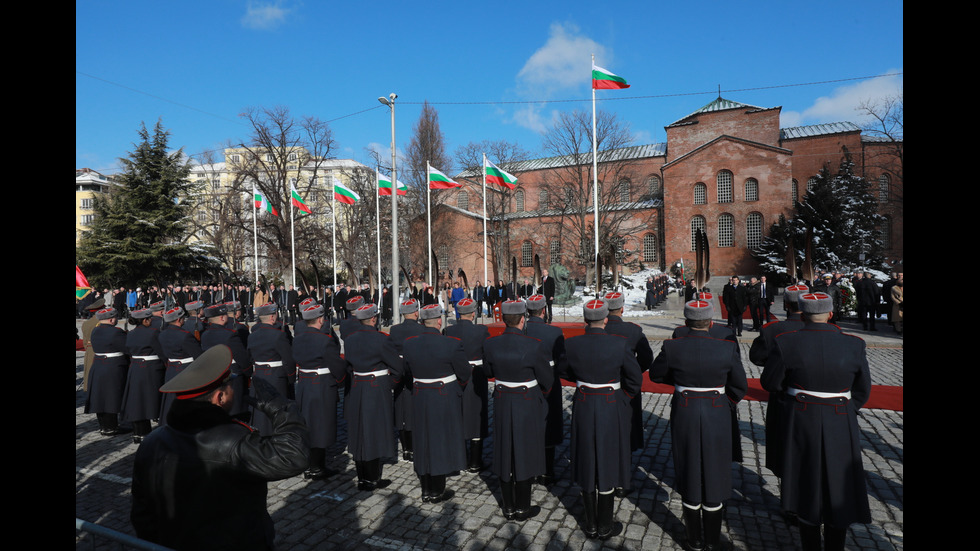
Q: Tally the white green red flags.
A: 7